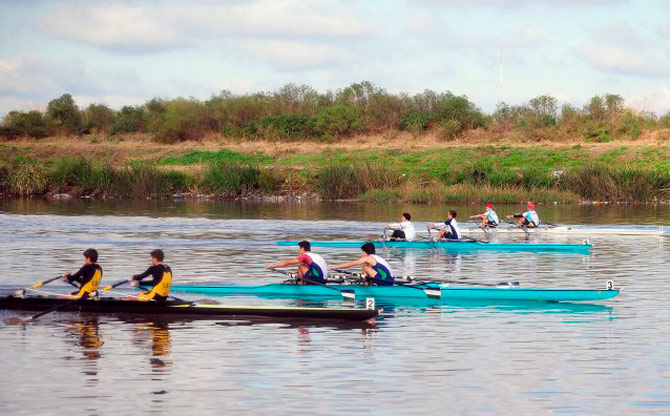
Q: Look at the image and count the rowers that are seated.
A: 8